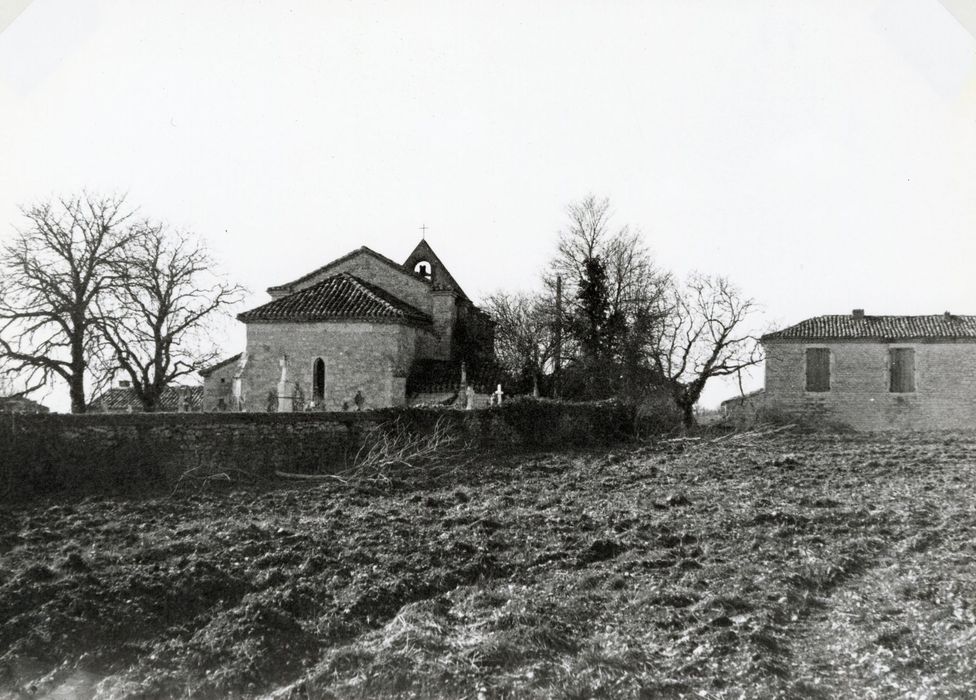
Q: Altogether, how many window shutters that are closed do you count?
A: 2